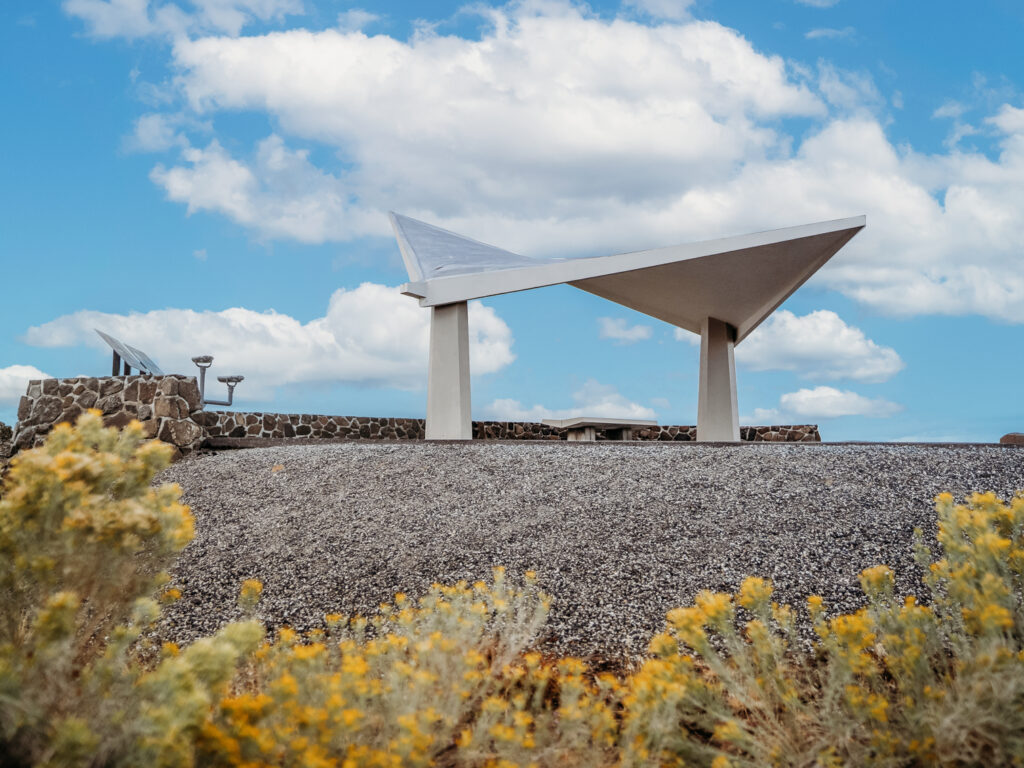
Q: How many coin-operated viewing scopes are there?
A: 2